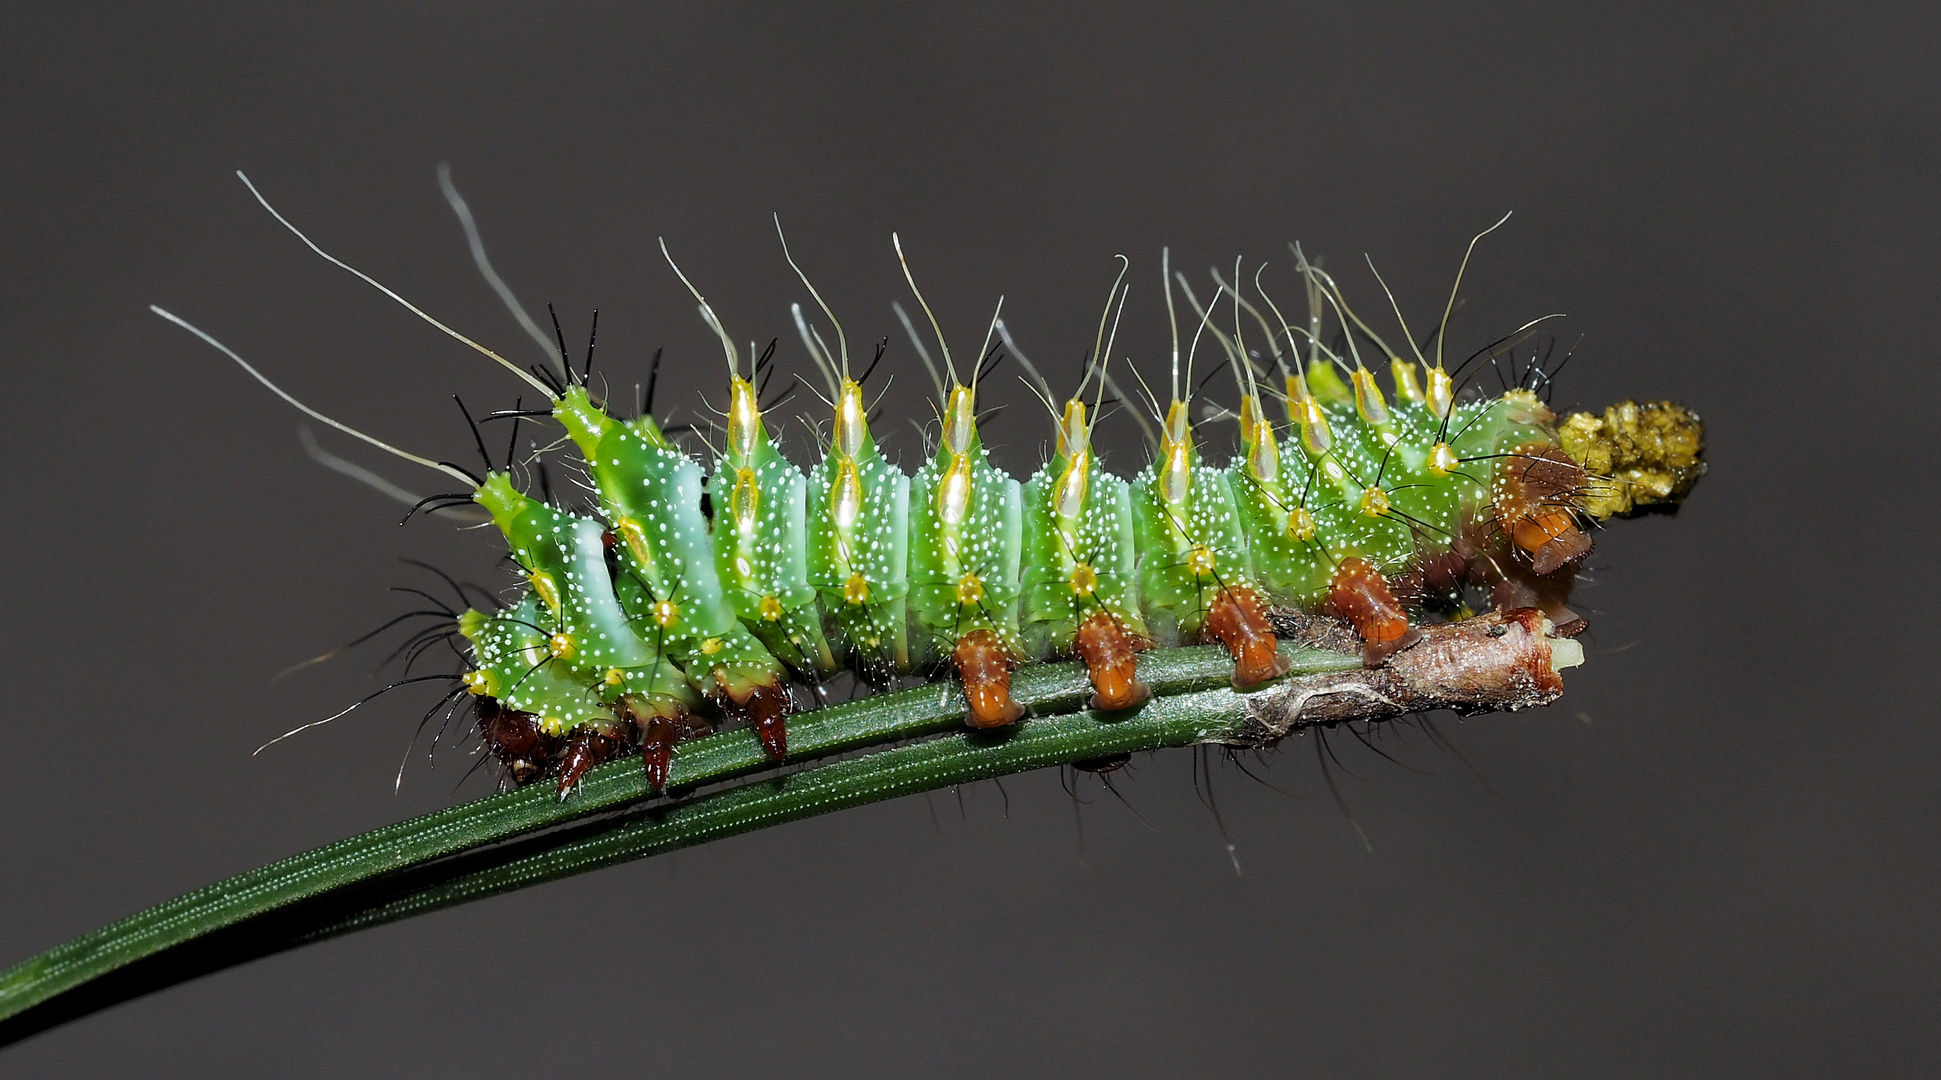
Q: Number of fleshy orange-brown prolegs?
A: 5